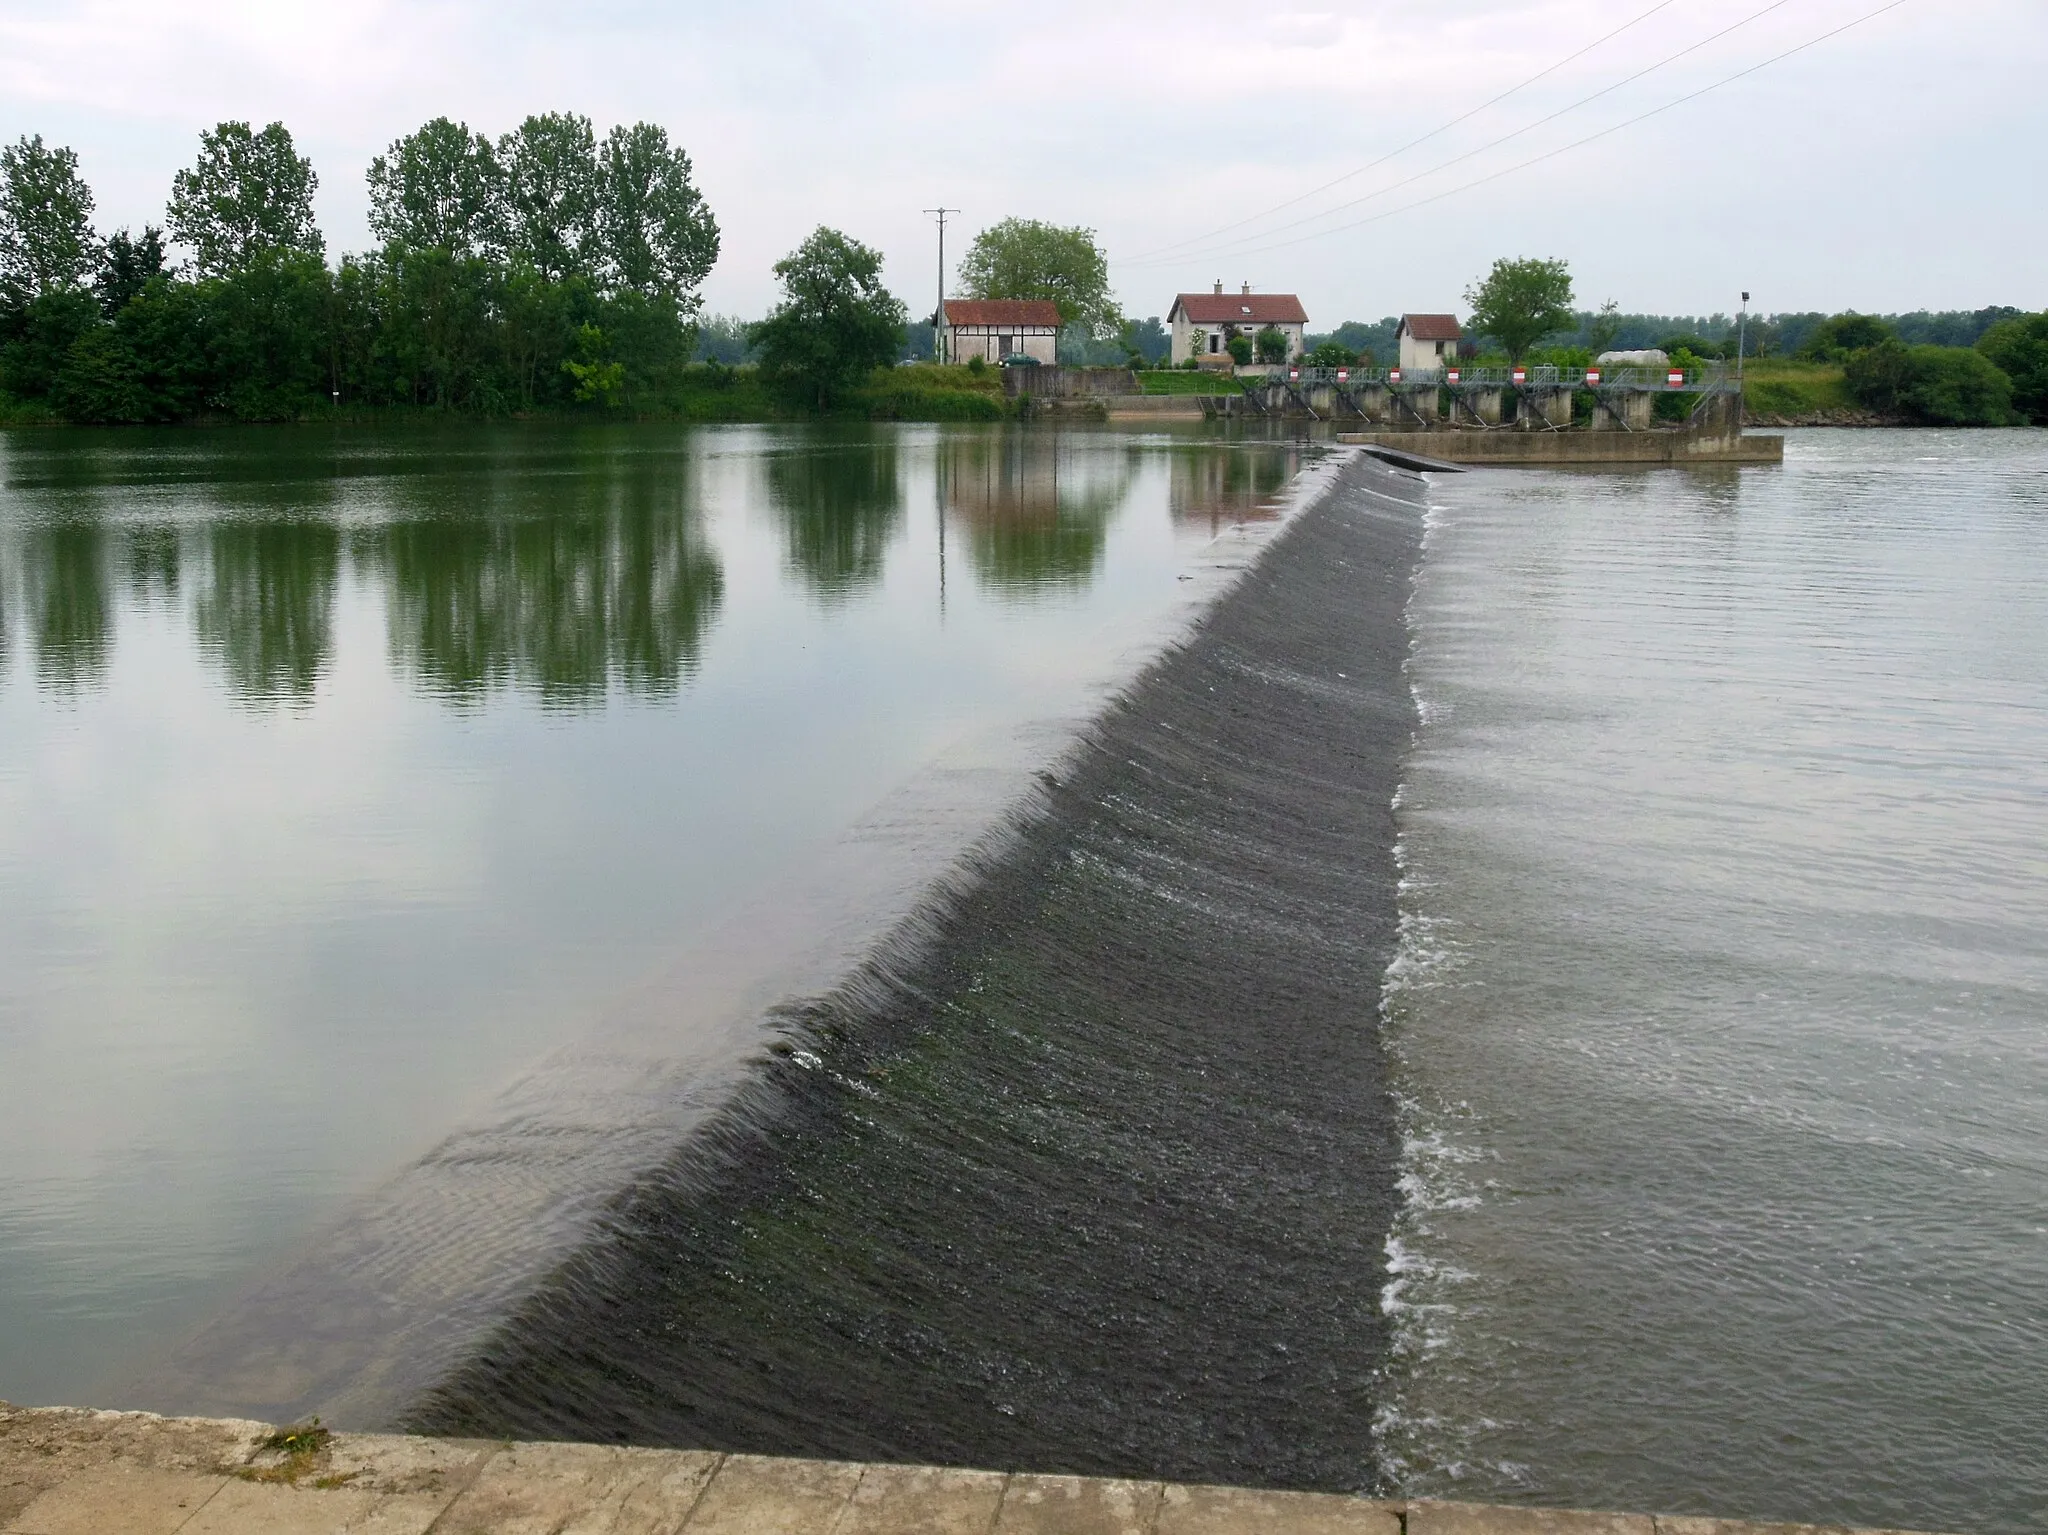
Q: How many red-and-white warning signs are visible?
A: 7